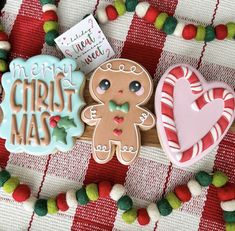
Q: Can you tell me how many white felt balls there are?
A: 11